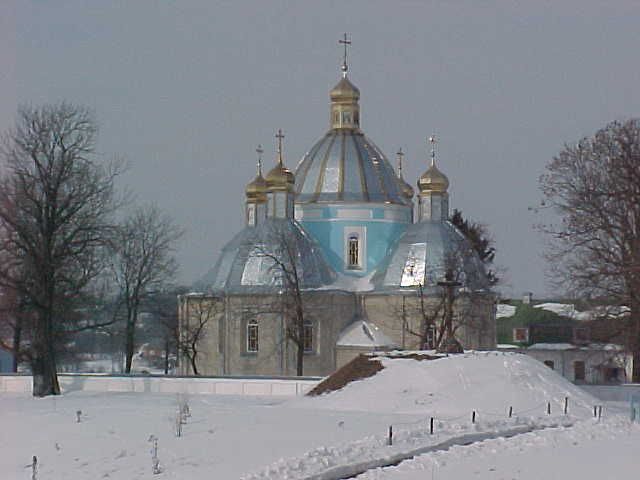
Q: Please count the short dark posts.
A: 8